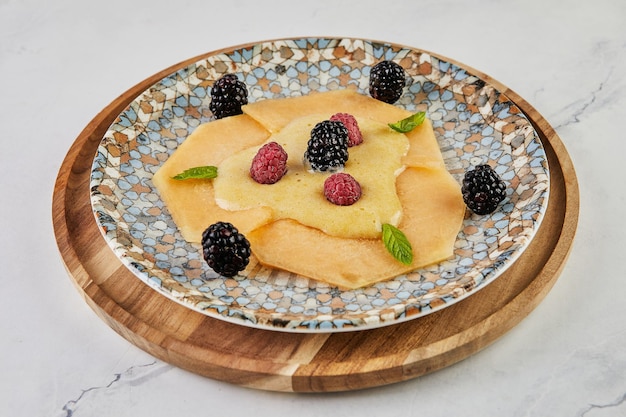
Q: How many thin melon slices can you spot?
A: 3